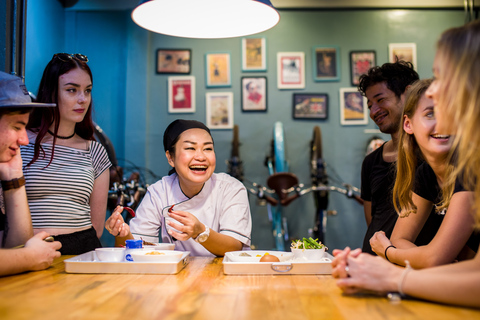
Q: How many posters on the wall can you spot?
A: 12